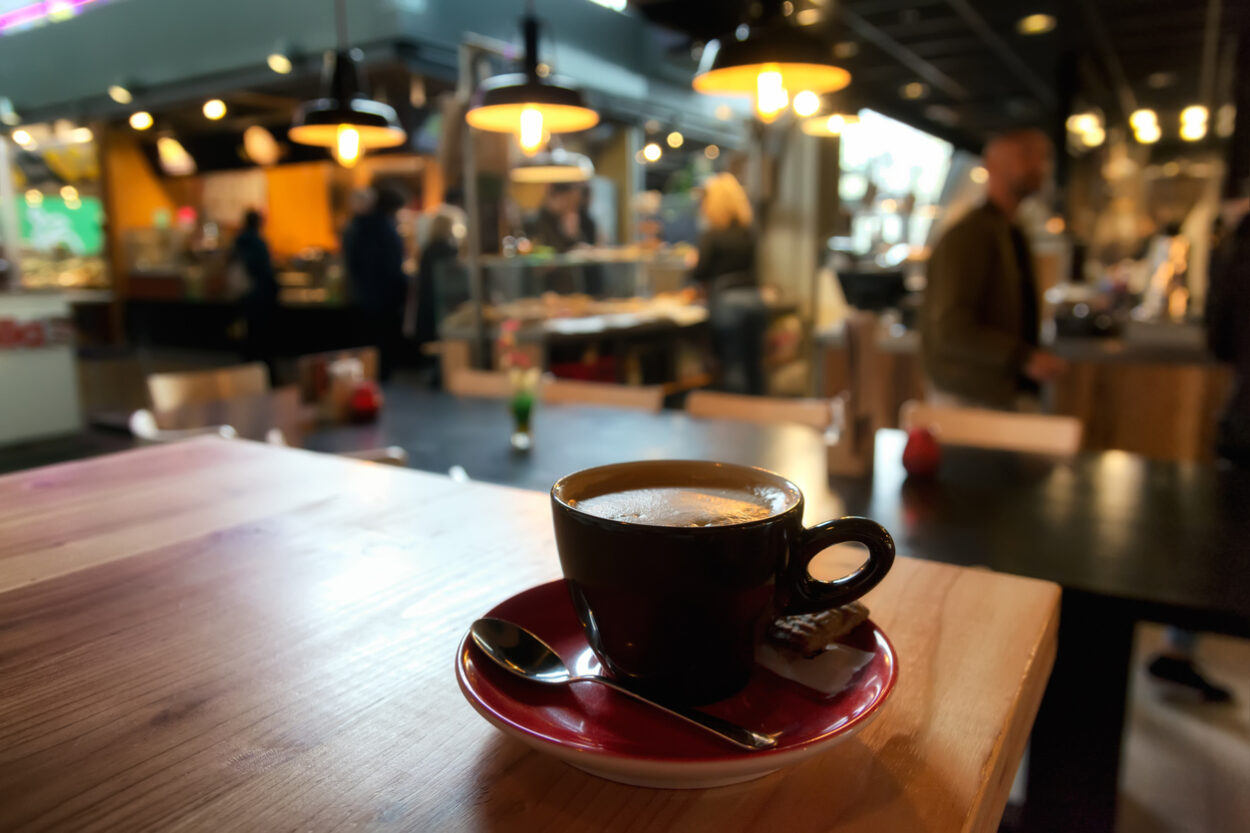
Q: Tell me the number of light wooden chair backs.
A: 5